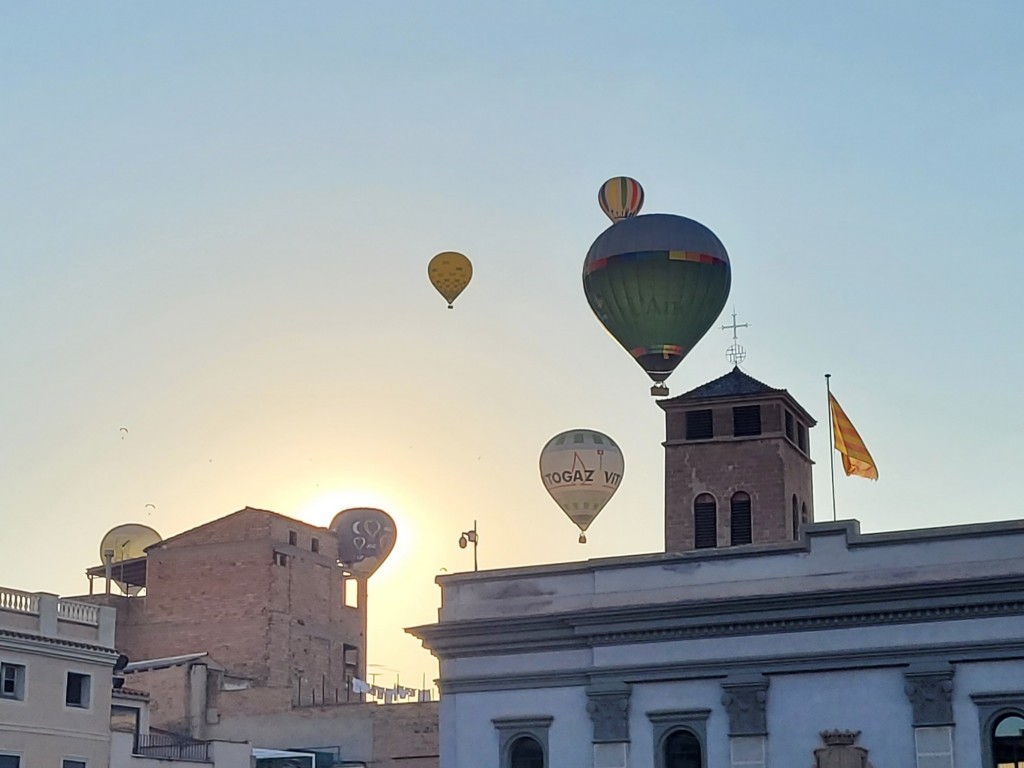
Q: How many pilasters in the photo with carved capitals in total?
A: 3